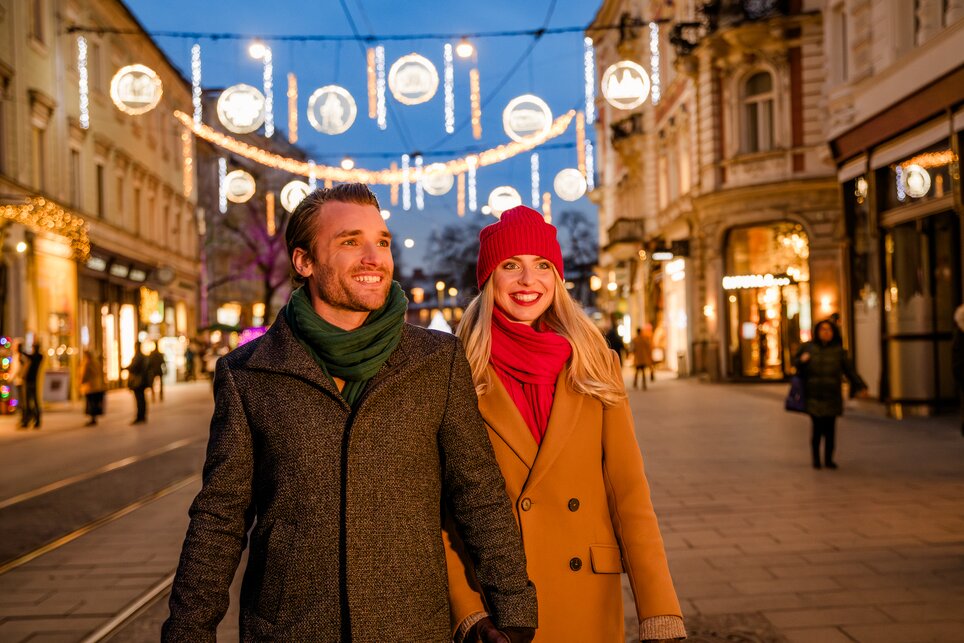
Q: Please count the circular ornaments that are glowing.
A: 11